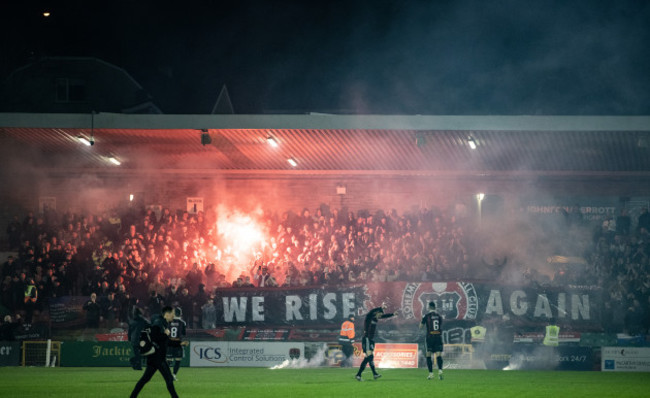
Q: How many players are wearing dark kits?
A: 3